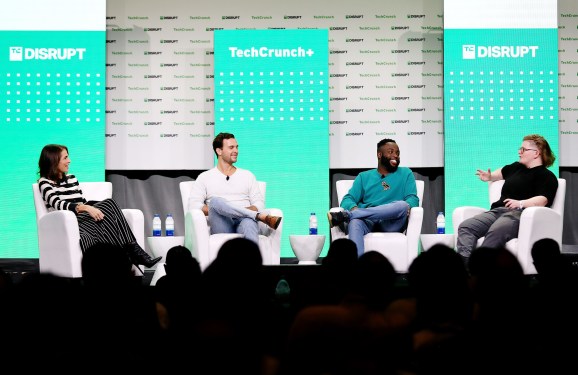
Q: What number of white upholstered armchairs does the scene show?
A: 4